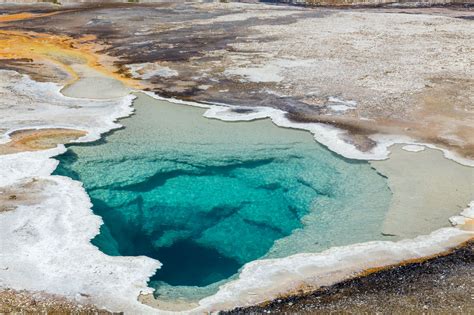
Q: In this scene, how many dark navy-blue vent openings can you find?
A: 1